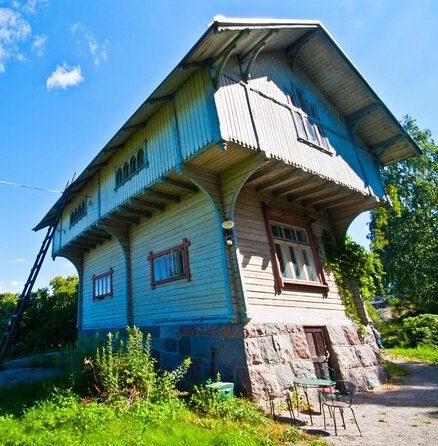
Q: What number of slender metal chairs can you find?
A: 3